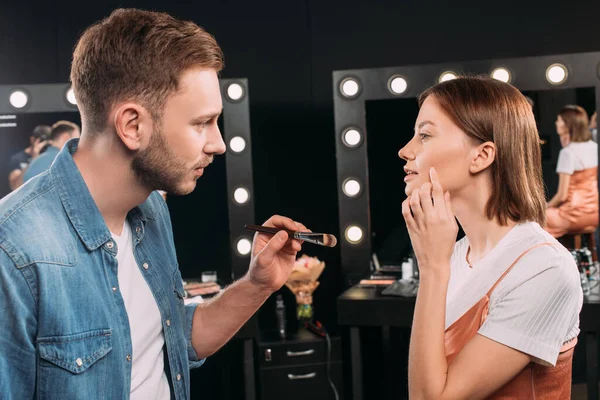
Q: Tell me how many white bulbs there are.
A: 14